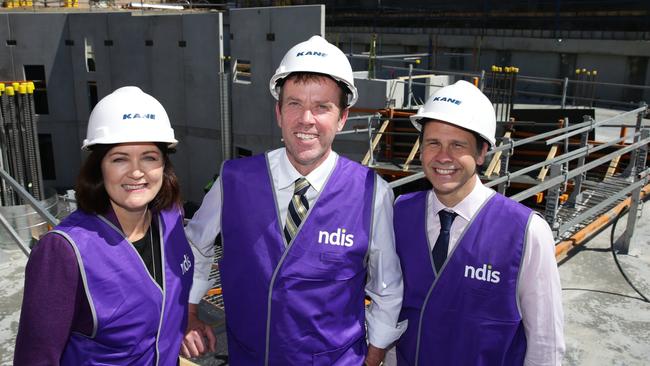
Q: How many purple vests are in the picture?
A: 3